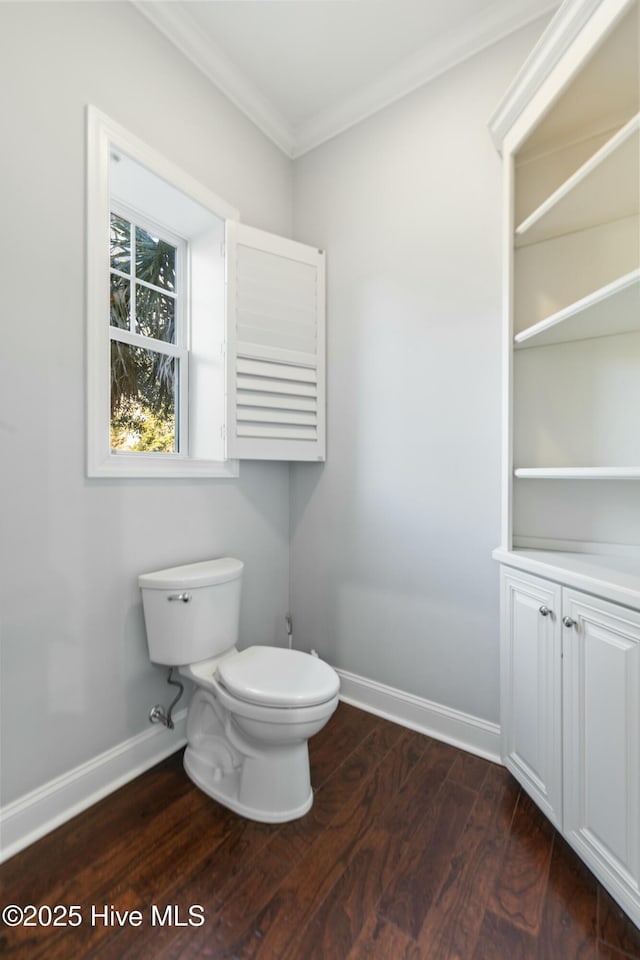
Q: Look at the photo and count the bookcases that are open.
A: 1